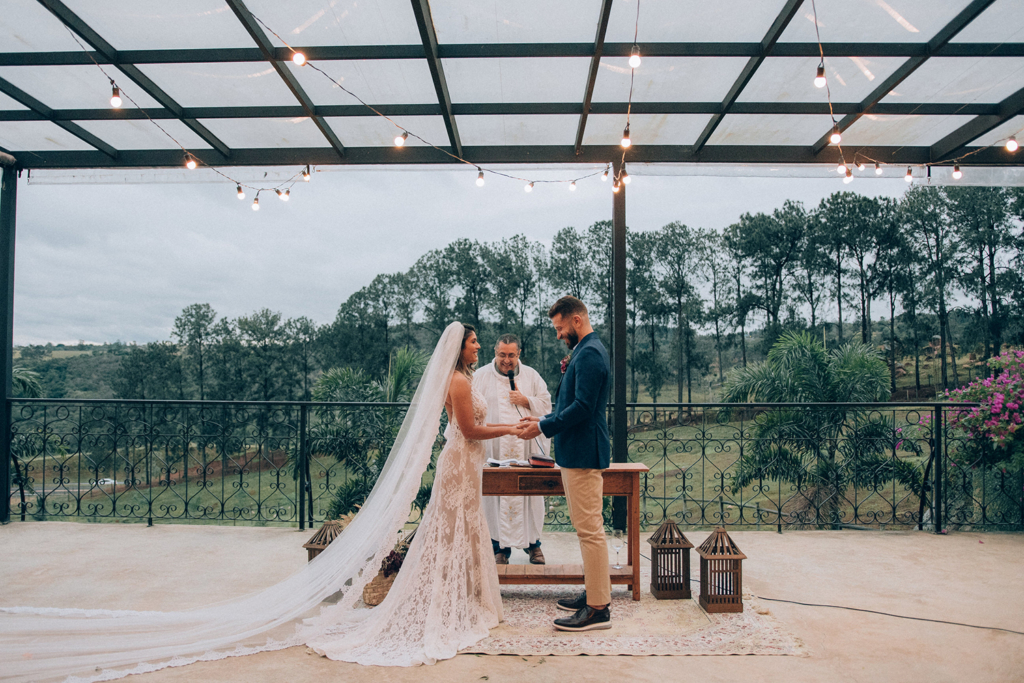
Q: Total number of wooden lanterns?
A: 3